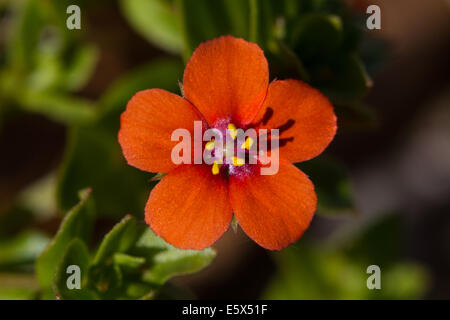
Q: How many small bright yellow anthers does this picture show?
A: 5